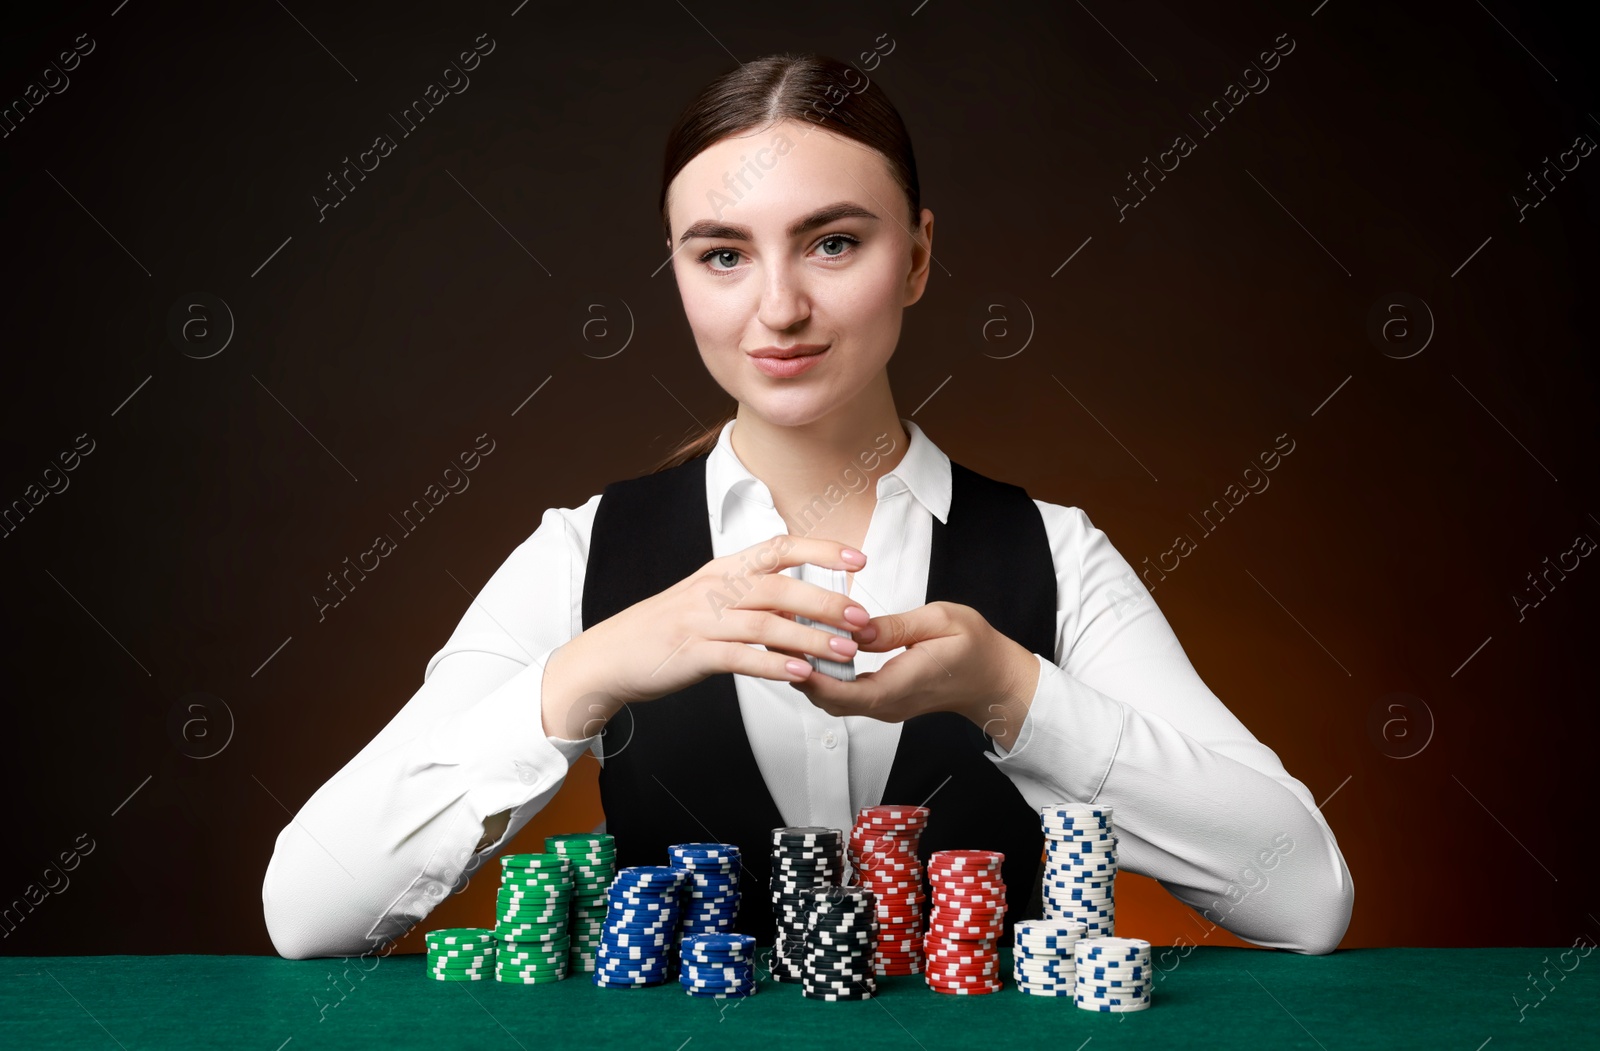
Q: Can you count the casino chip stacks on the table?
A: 13